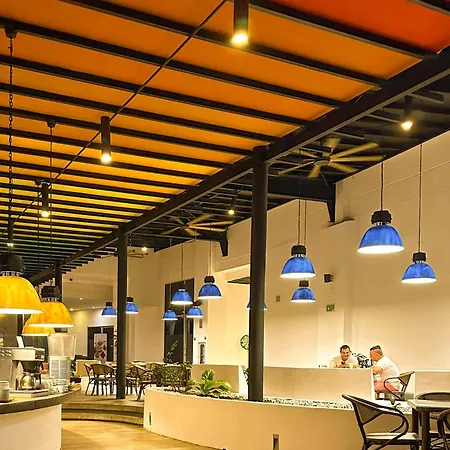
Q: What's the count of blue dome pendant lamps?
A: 11